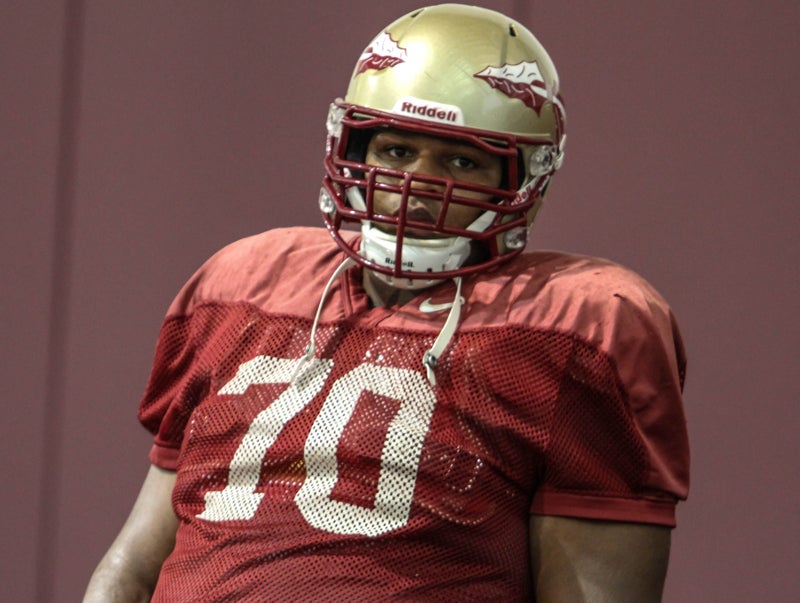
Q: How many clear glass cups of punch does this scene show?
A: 0